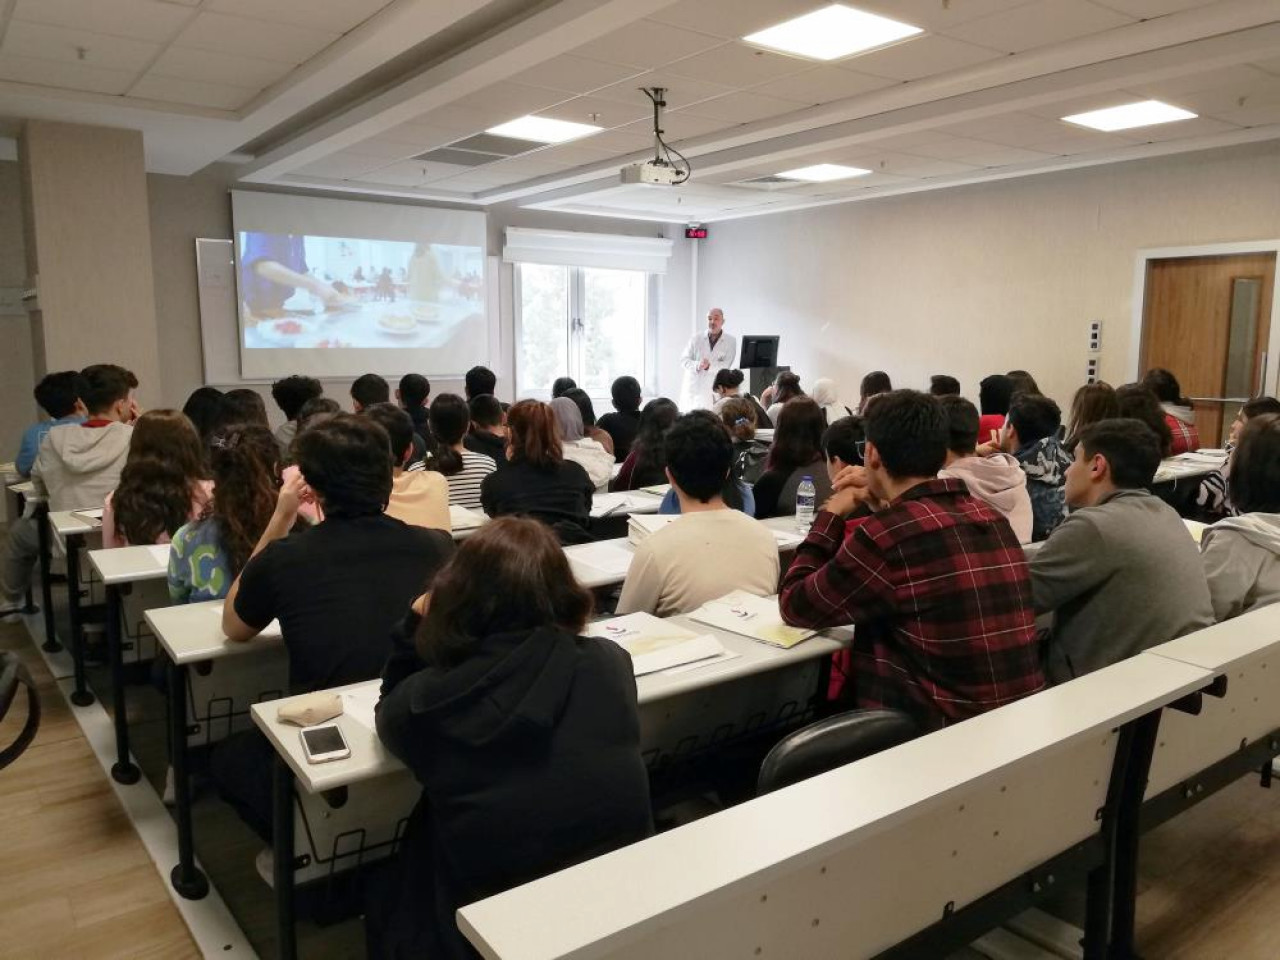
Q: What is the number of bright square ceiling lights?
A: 4